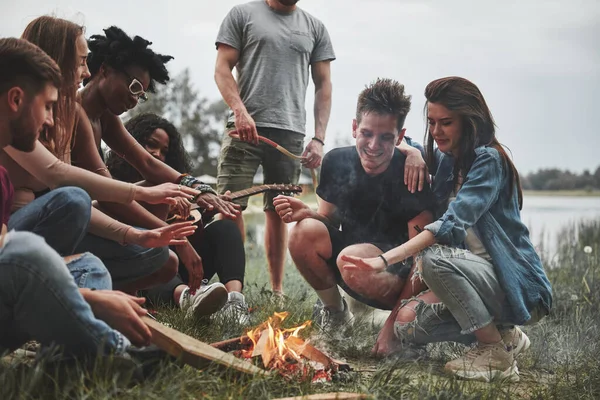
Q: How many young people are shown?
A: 7